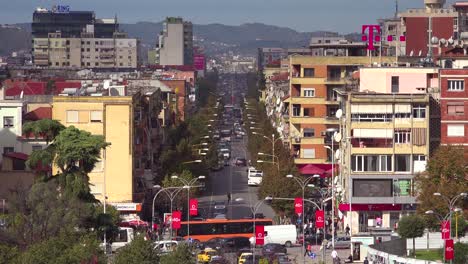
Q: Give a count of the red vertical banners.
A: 7